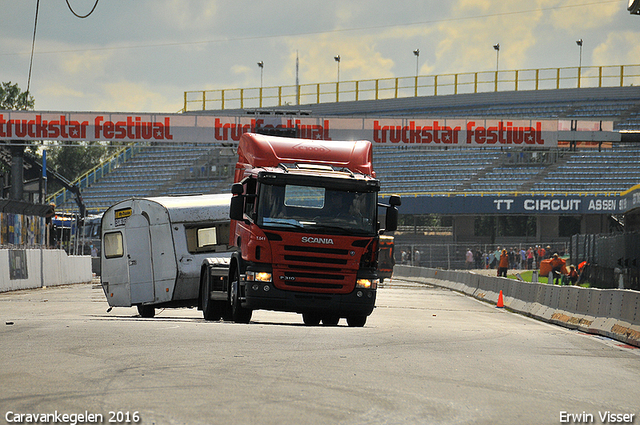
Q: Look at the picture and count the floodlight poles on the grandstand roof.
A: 5